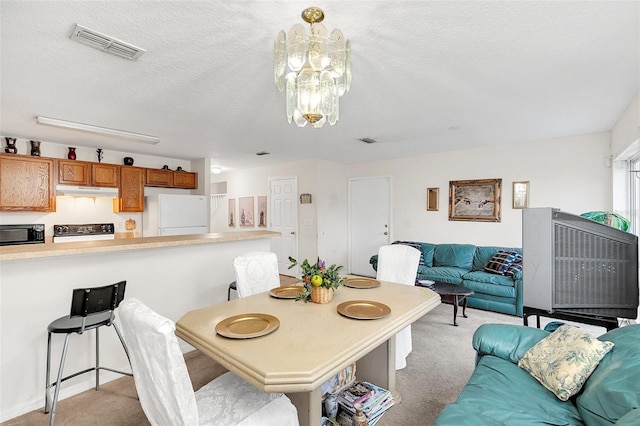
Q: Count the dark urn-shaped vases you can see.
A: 2